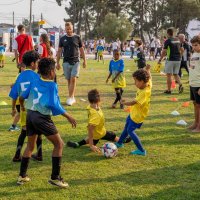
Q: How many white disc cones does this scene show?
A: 2